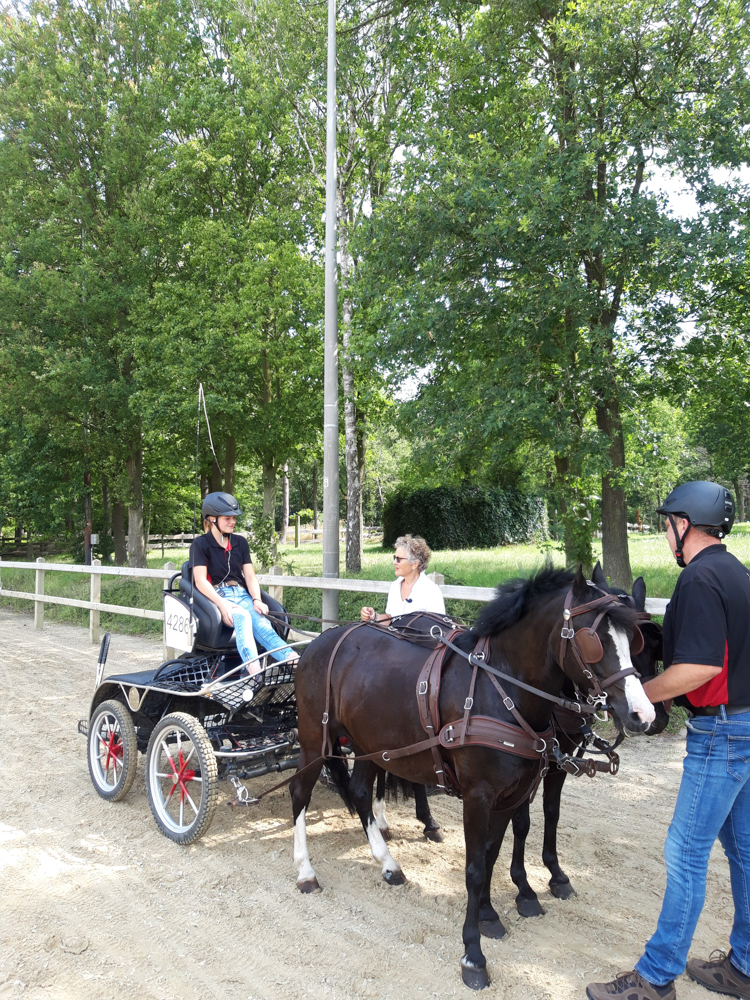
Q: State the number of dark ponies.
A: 2